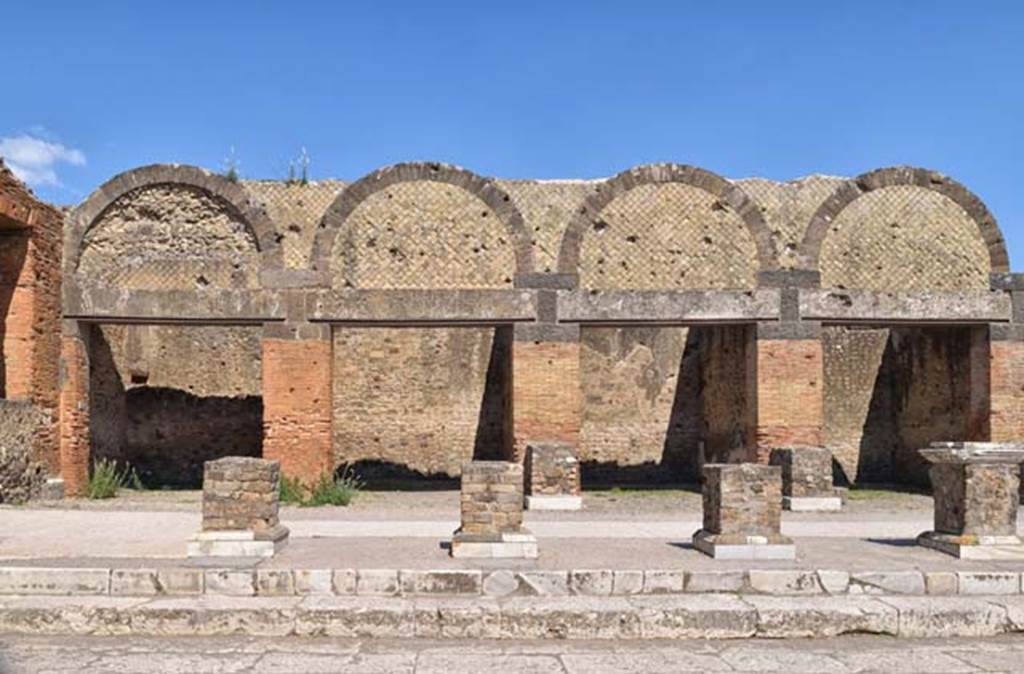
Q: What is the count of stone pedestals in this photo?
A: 6